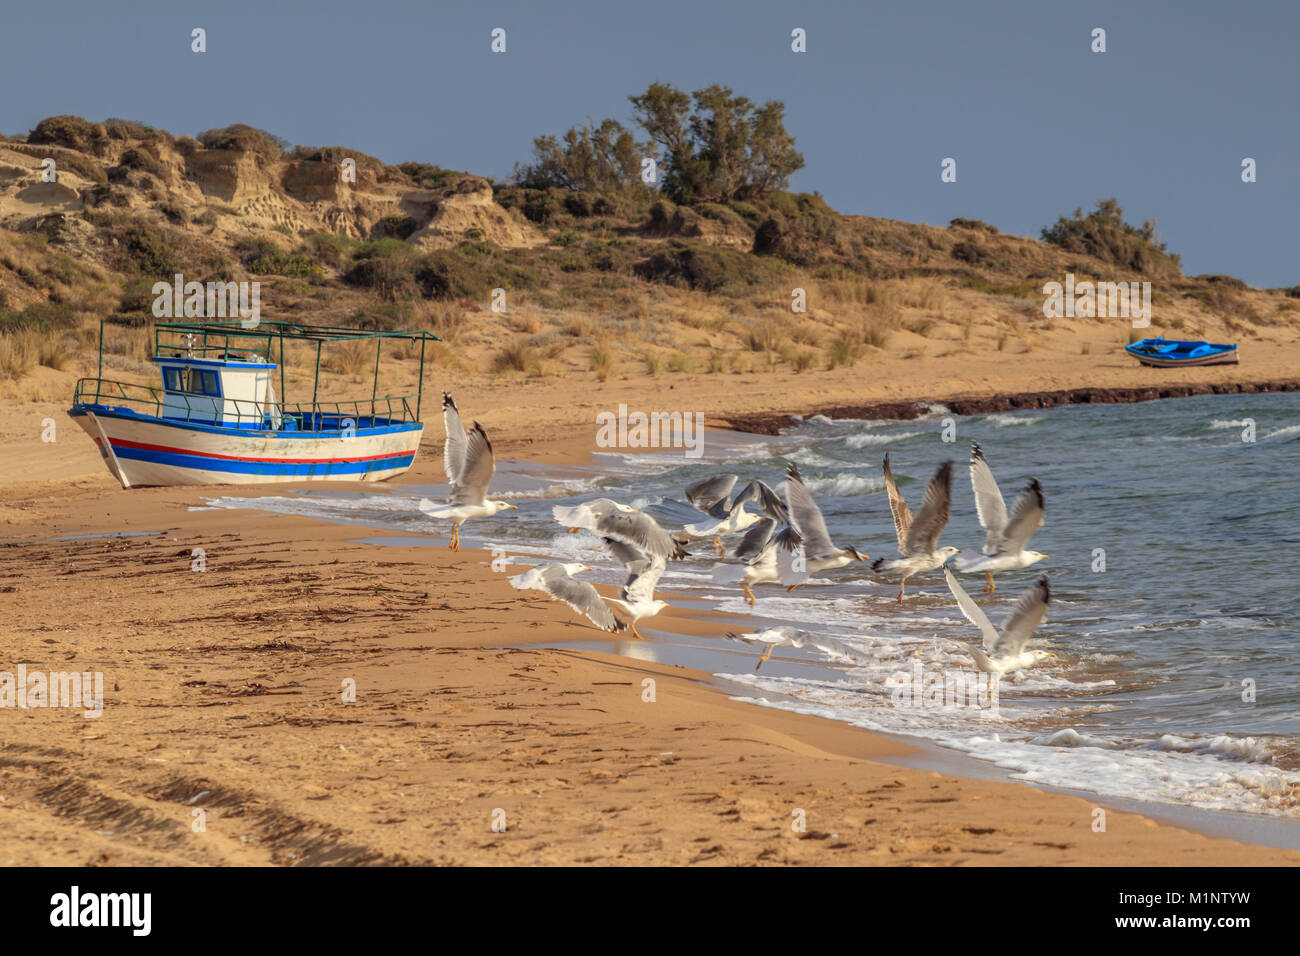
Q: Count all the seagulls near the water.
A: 11